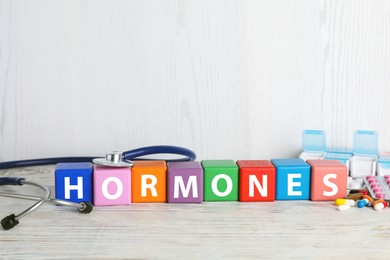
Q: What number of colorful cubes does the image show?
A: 8